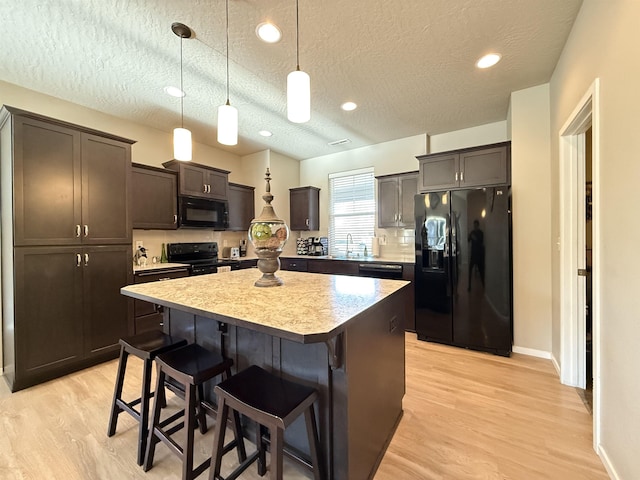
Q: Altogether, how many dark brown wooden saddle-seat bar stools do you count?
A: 3